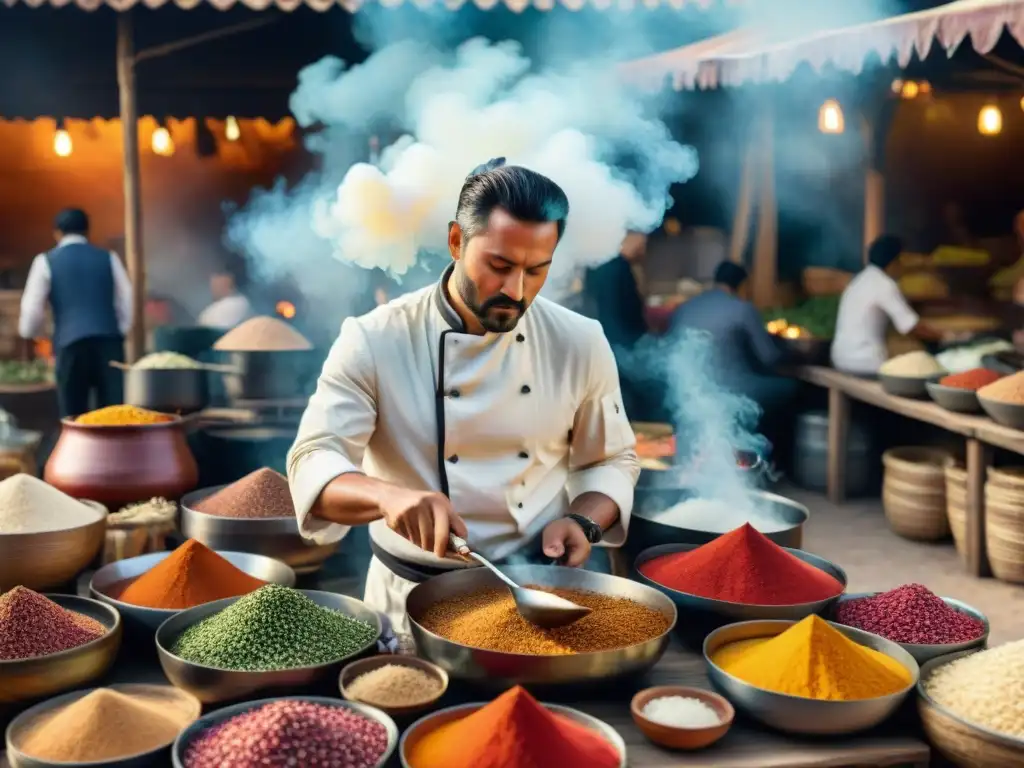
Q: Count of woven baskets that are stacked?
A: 3